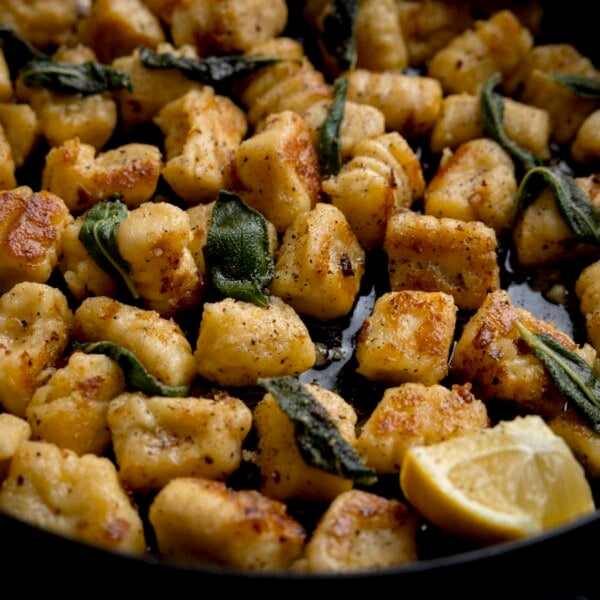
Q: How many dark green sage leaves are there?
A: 13